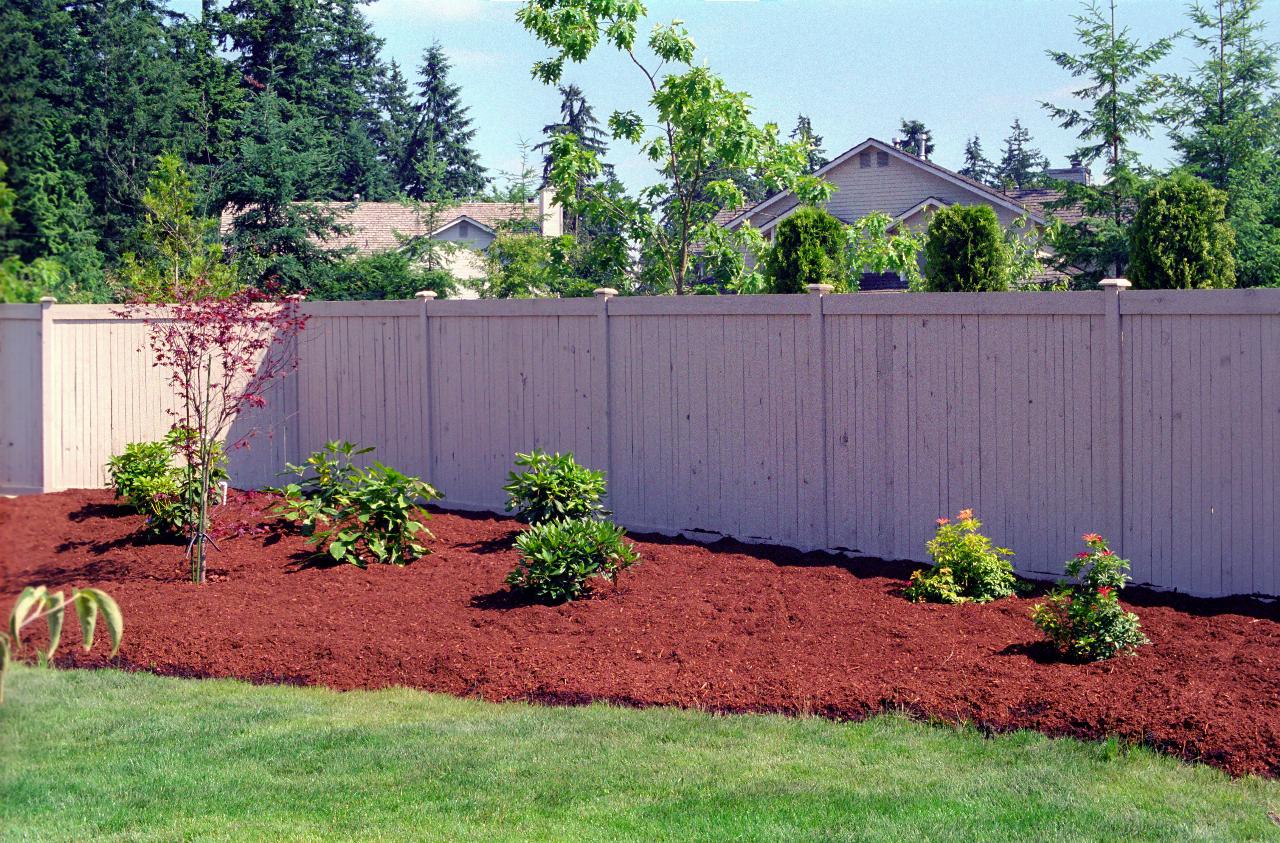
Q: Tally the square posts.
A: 6